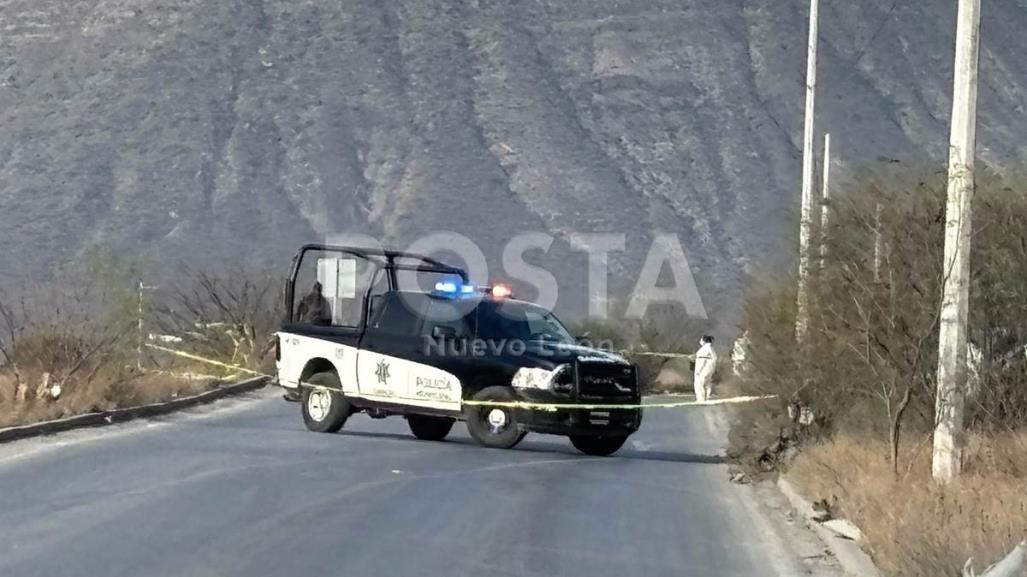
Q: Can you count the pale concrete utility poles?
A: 3